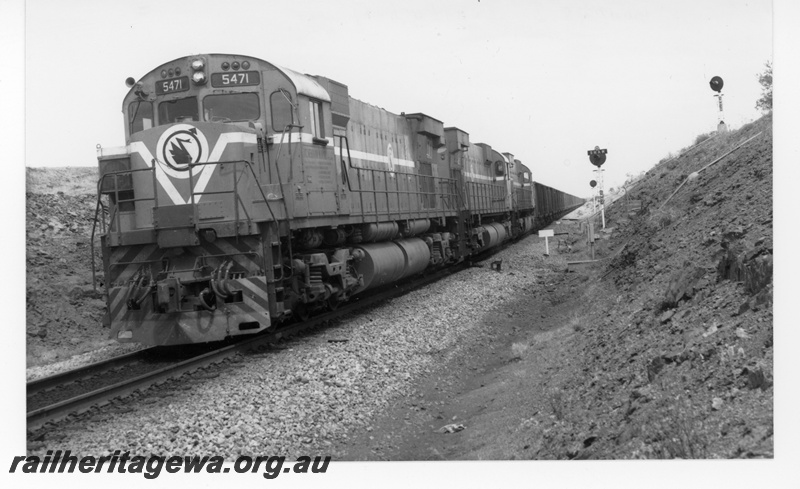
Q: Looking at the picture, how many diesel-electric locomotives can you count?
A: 3